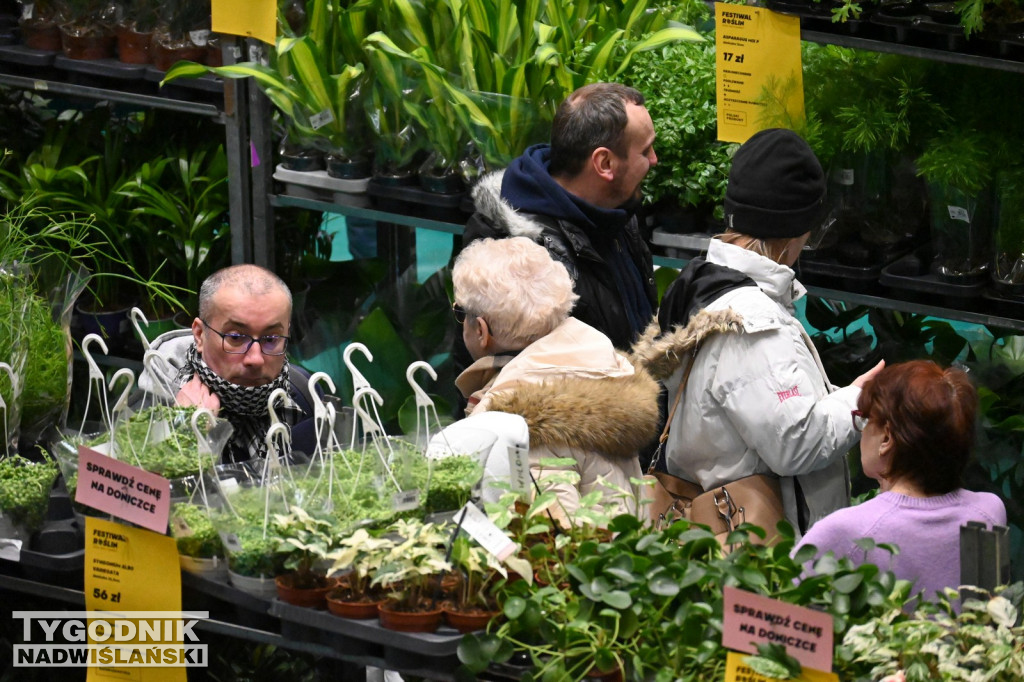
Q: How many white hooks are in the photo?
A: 13